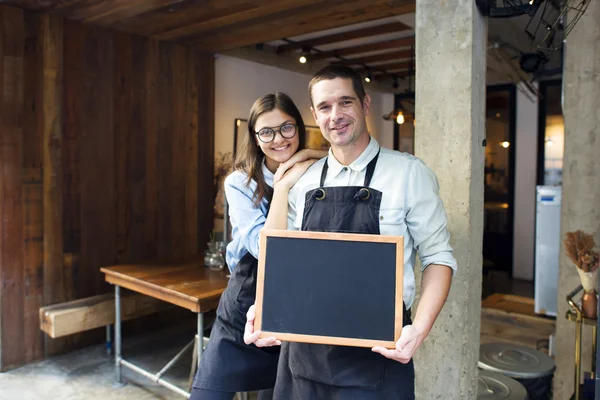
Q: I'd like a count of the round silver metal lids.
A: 2